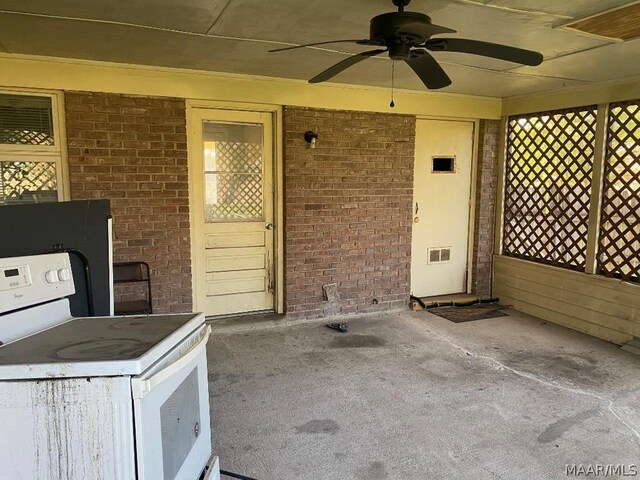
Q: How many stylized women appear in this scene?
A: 0